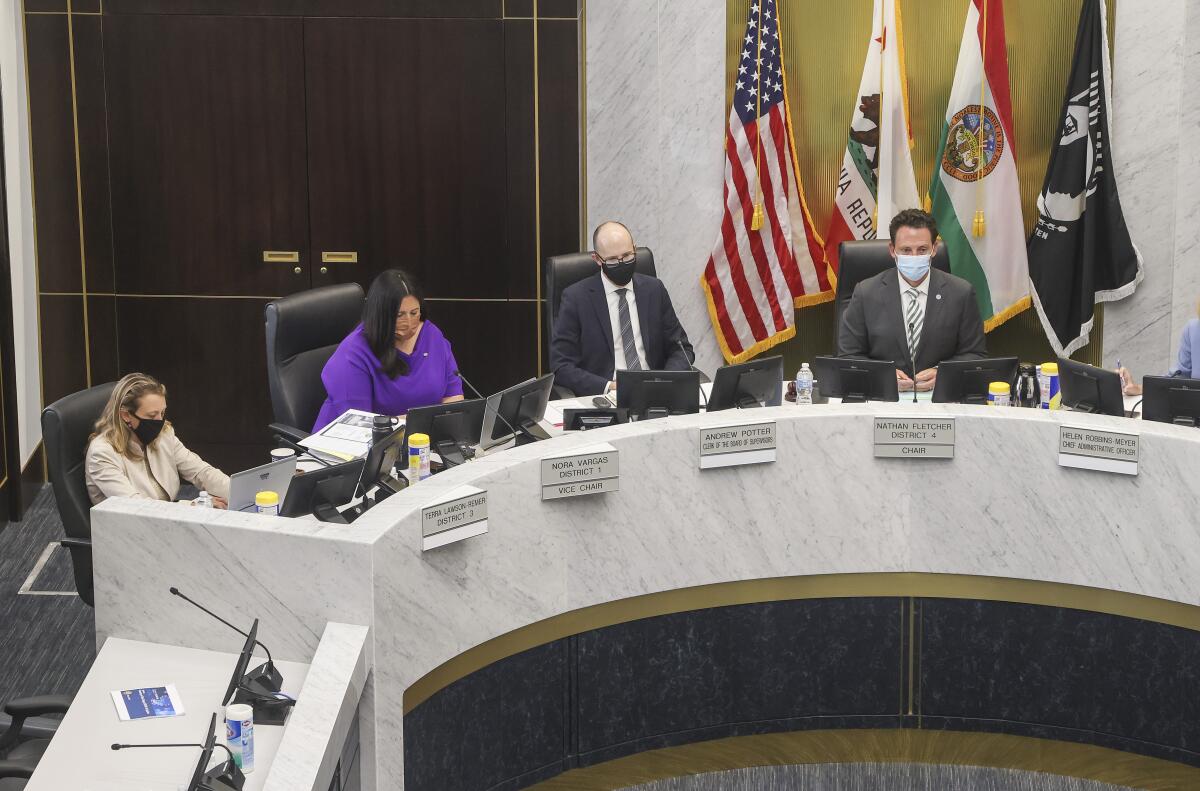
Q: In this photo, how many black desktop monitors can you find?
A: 12